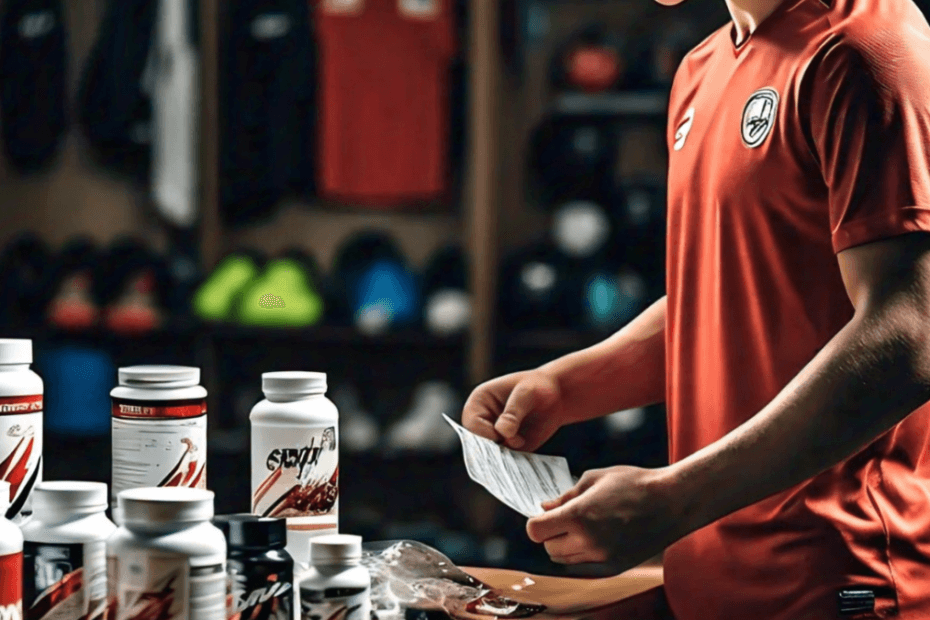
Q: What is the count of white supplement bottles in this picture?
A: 7